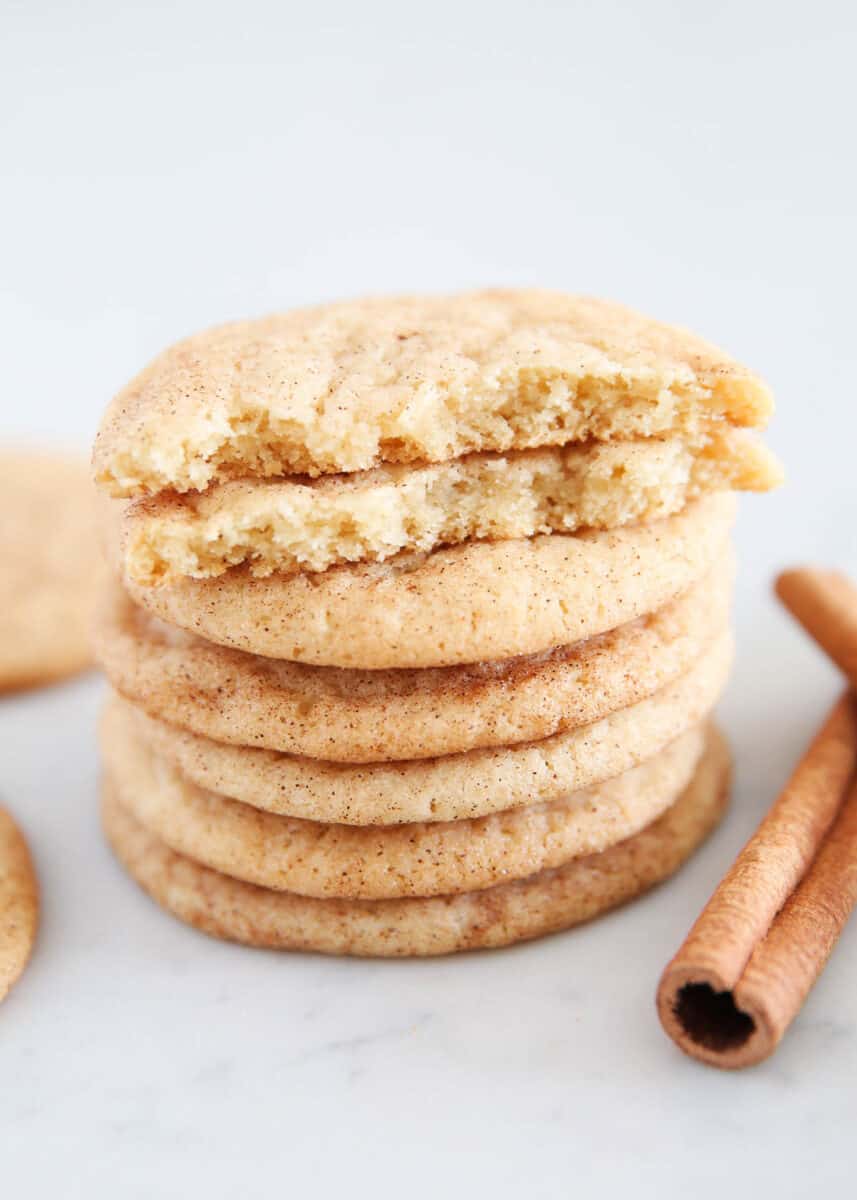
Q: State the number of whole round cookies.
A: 5